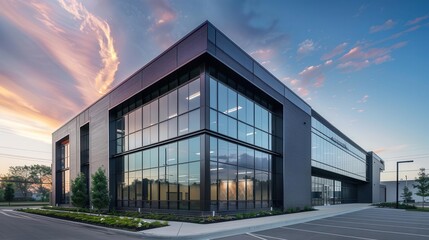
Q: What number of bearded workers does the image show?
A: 0